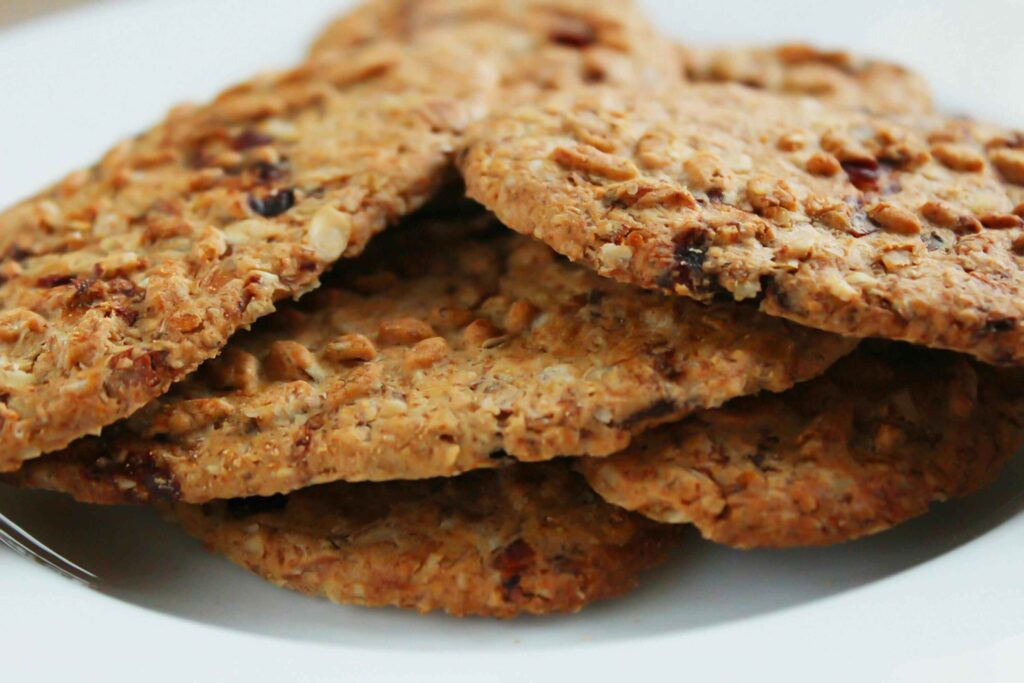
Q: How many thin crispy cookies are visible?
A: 7